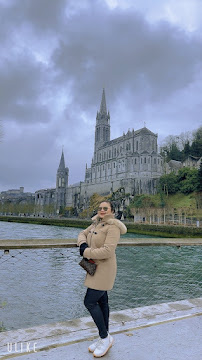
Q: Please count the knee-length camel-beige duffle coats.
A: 1